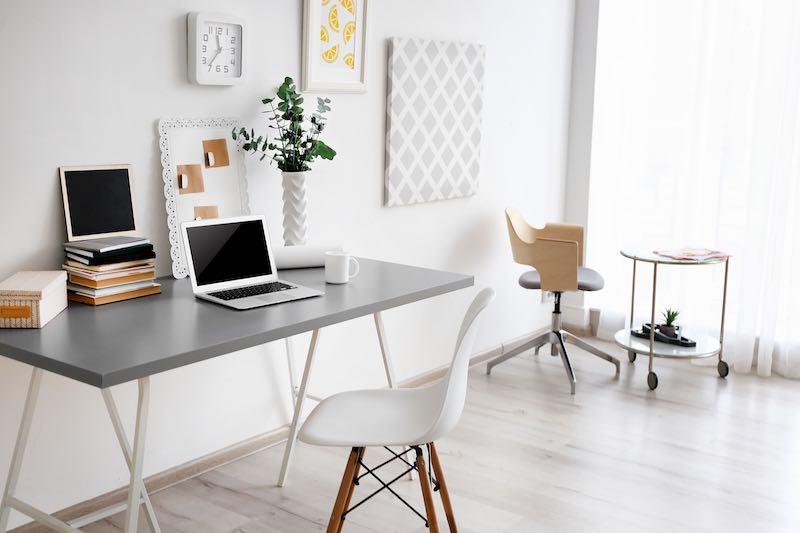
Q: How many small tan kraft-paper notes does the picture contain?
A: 3